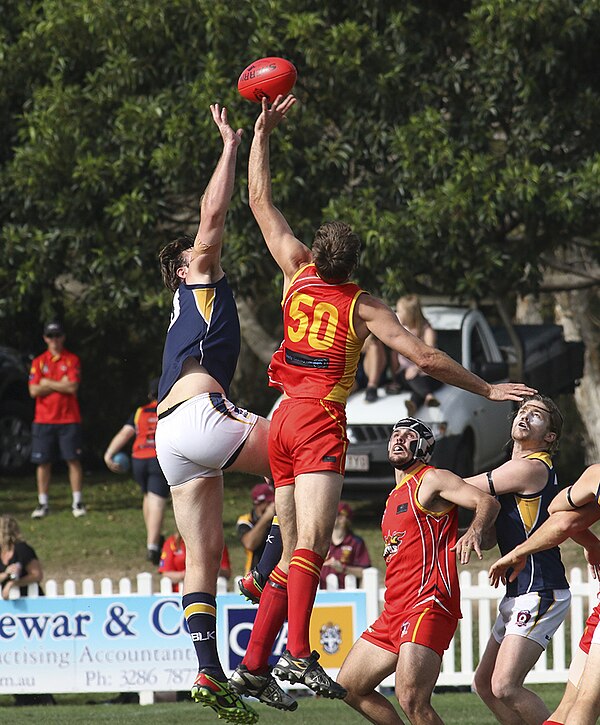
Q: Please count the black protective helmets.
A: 1